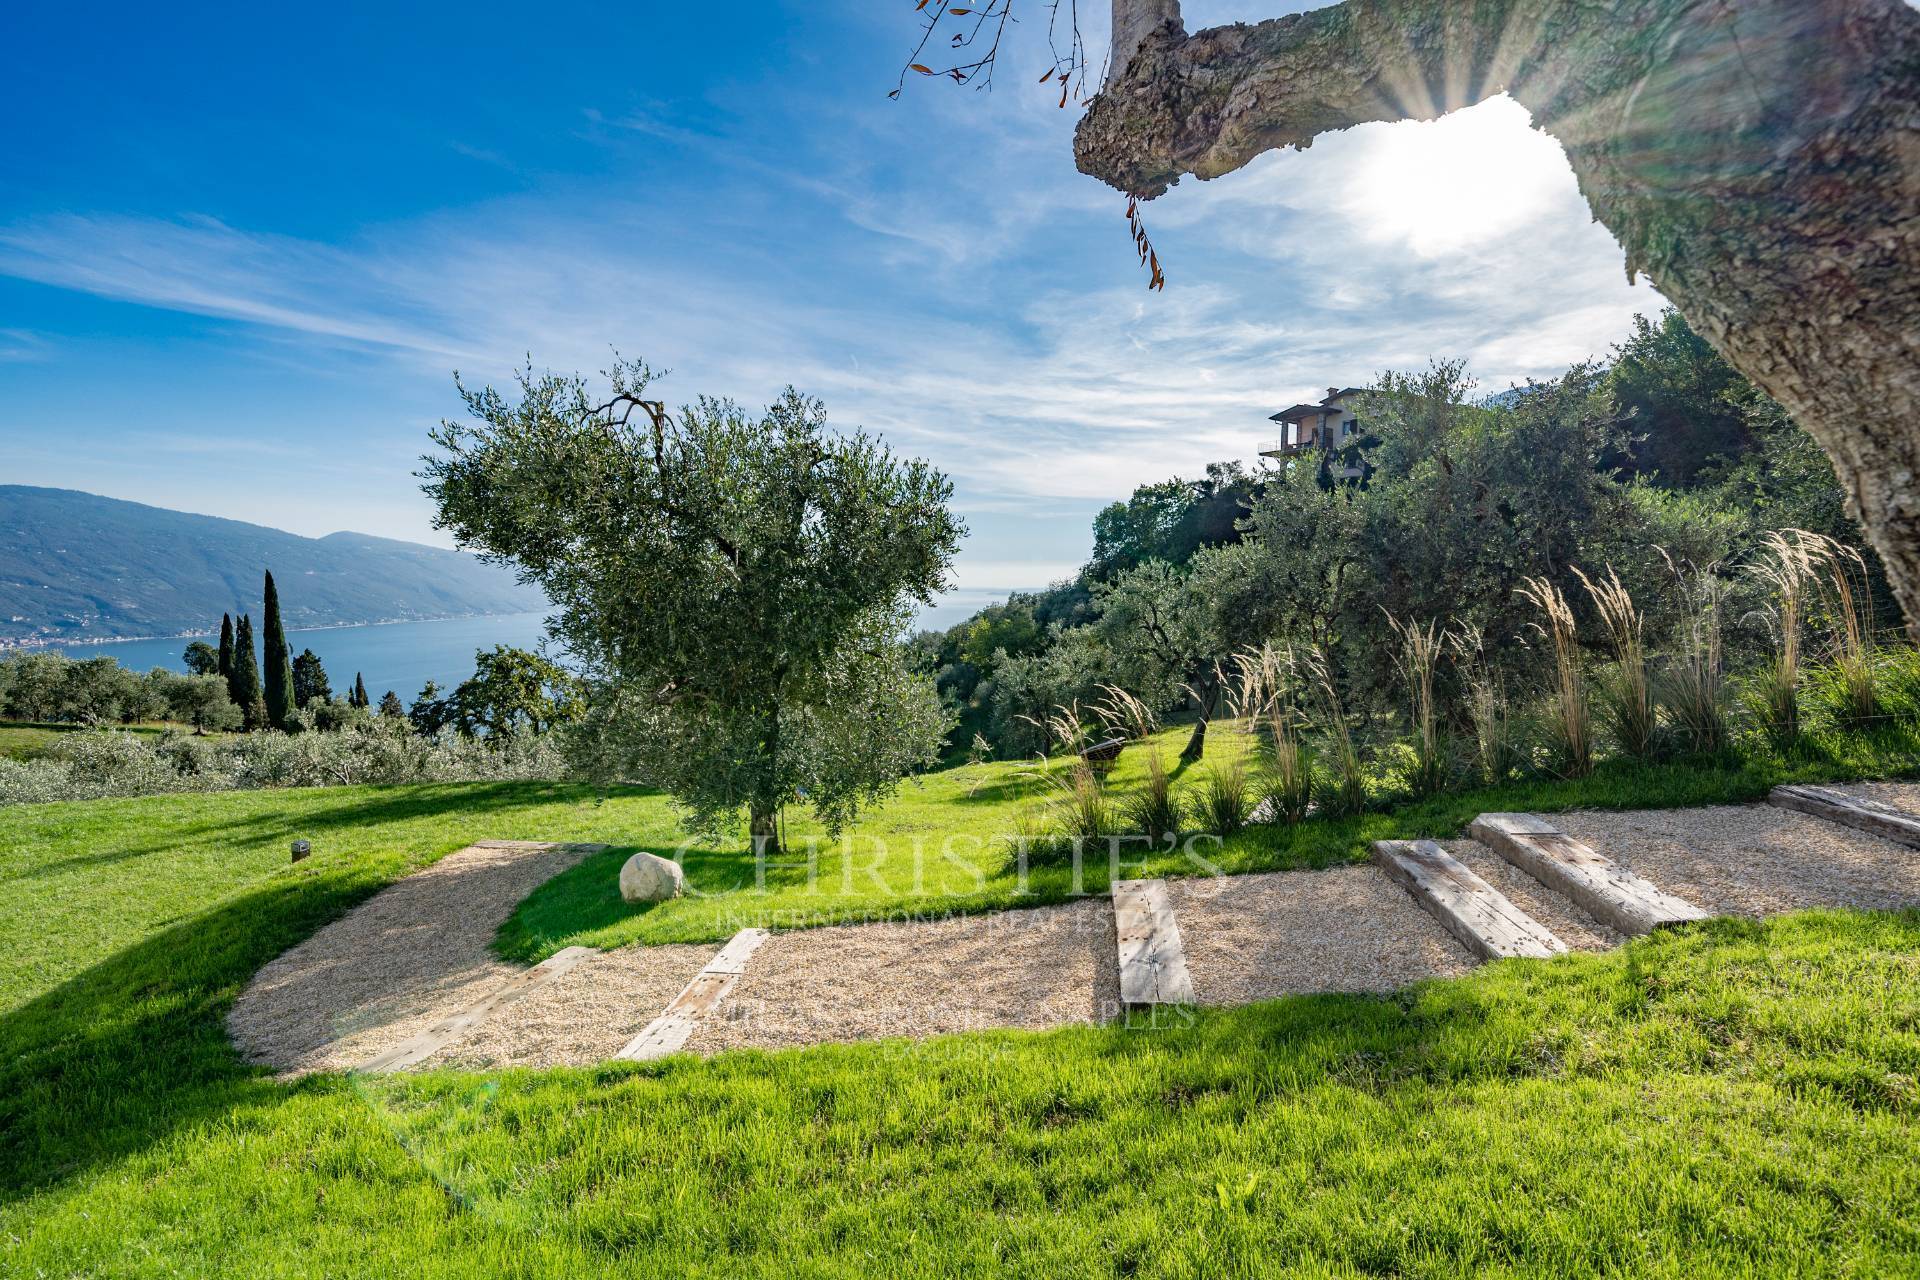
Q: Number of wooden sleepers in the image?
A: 7